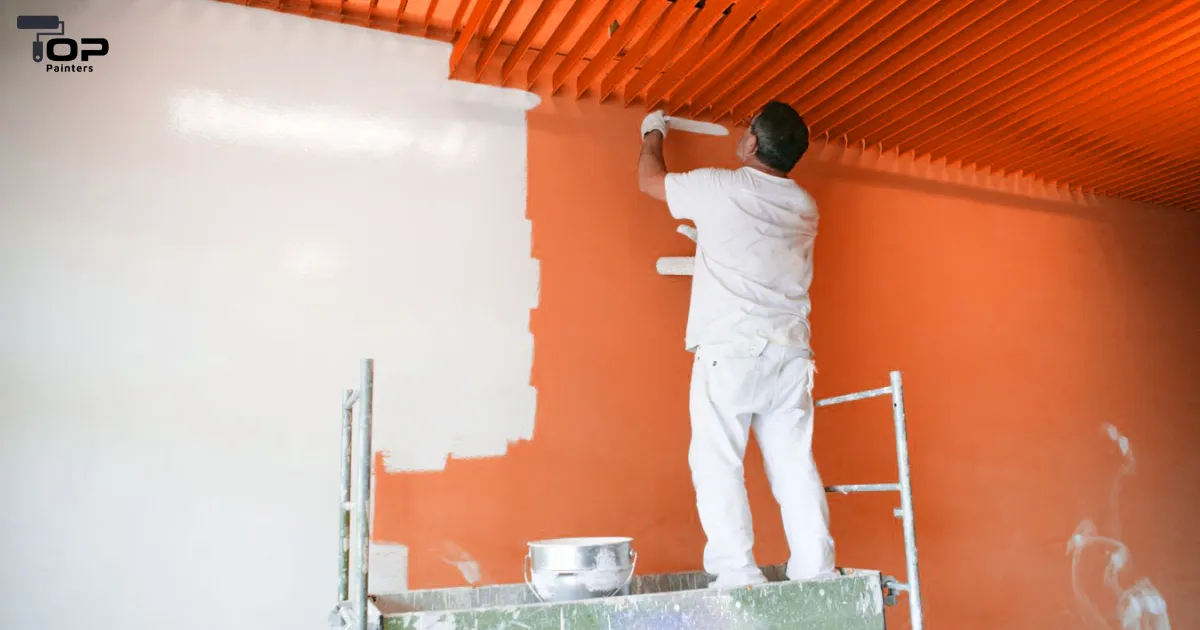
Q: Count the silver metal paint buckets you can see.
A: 1